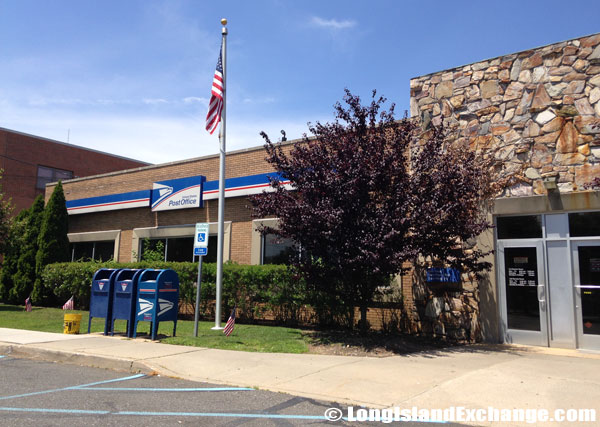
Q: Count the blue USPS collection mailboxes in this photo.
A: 3